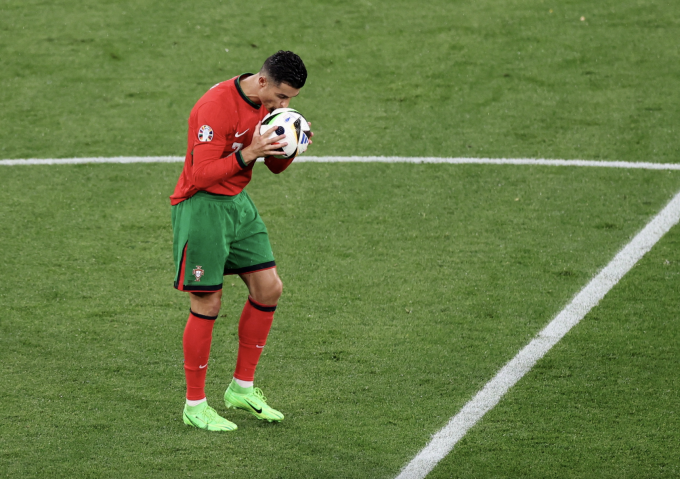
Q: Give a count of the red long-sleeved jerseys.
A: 1